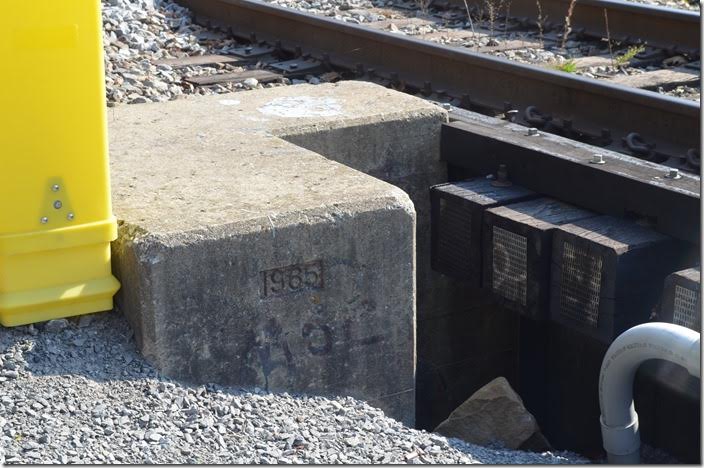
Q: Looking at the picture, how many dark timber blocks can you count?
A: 4